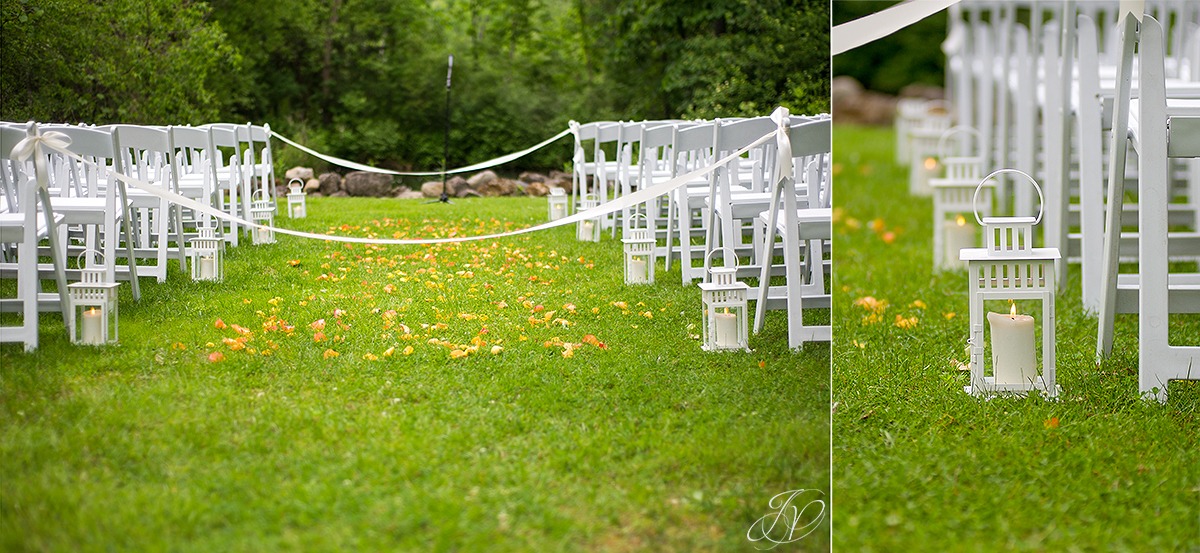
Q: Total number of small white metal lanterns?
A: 12